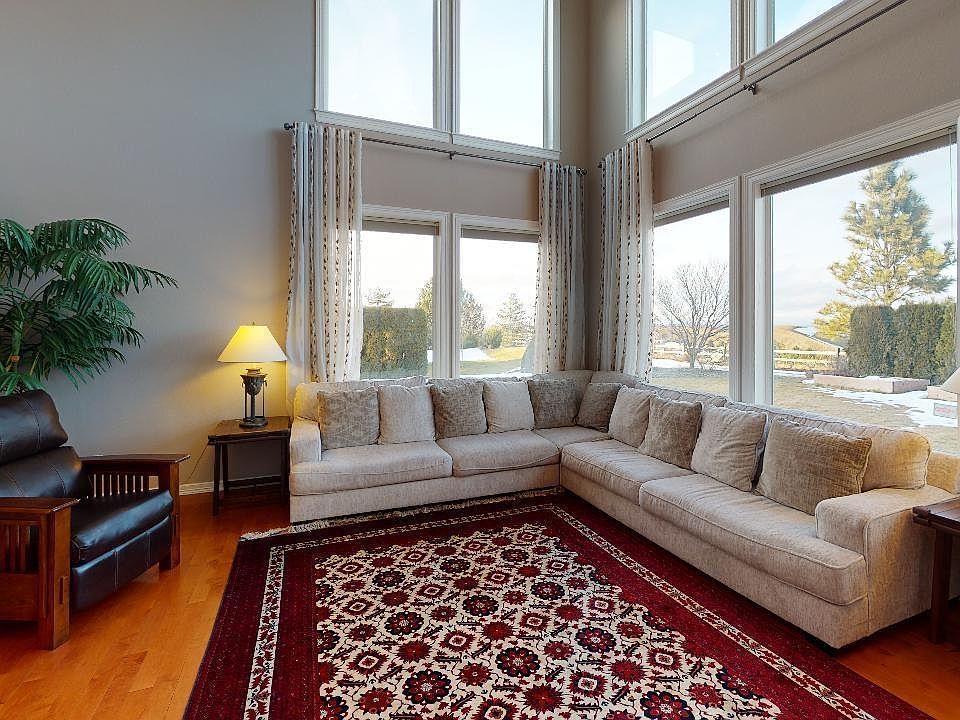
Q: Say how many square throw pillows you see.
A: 10